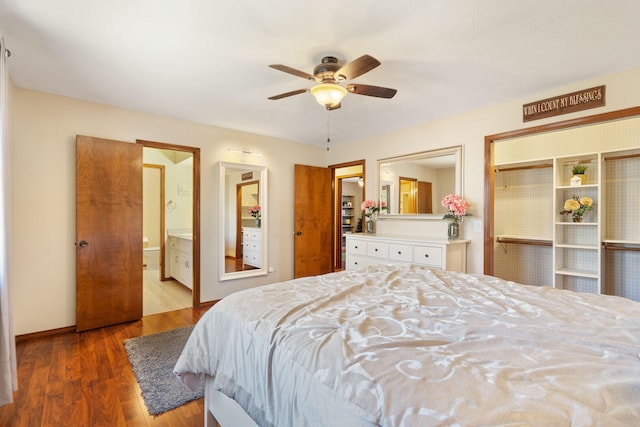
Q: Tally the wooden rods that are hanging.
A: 4